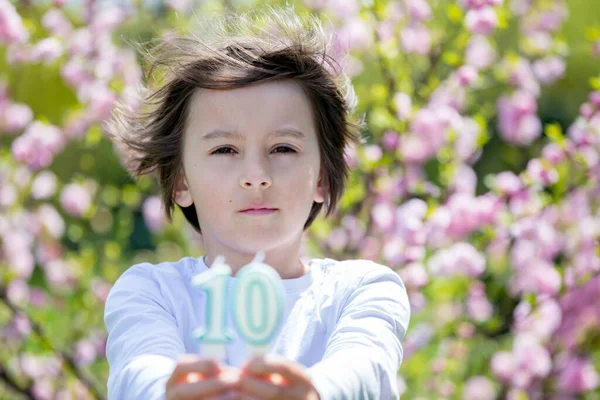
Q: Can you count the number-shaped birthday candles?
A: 2